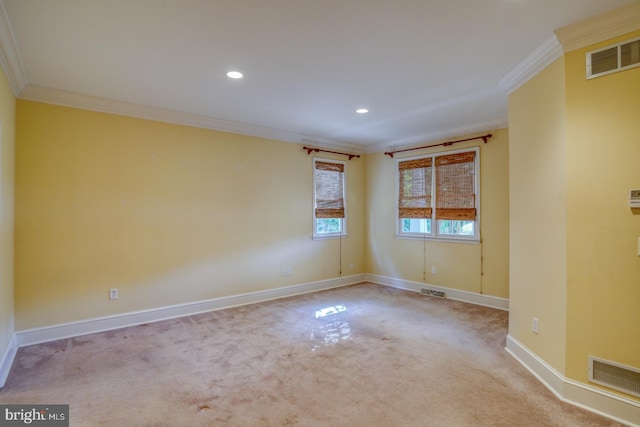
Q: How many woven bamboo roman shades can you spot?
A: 3